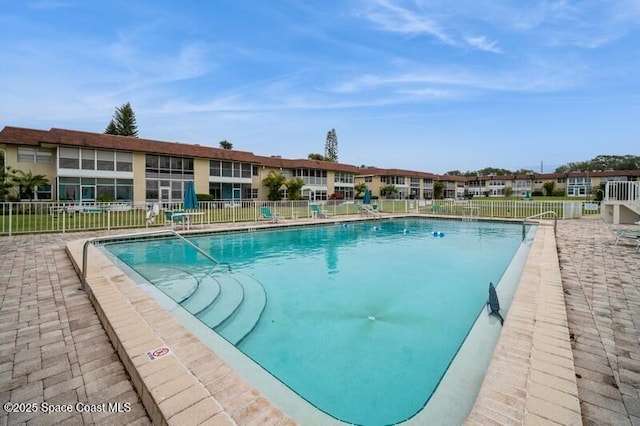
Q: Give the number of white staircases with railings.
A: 1